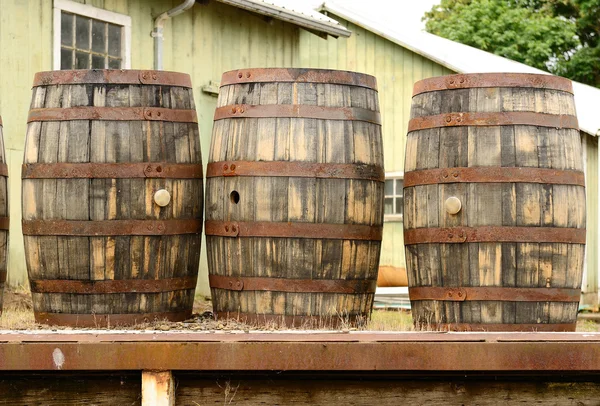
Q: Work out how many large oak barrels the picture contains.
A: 3